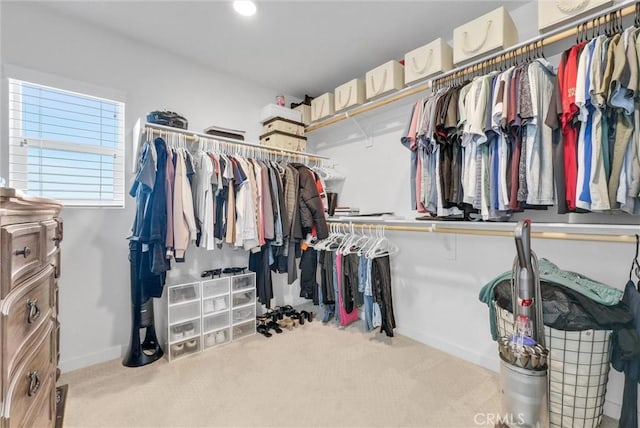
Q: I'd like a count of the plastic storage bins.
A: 12